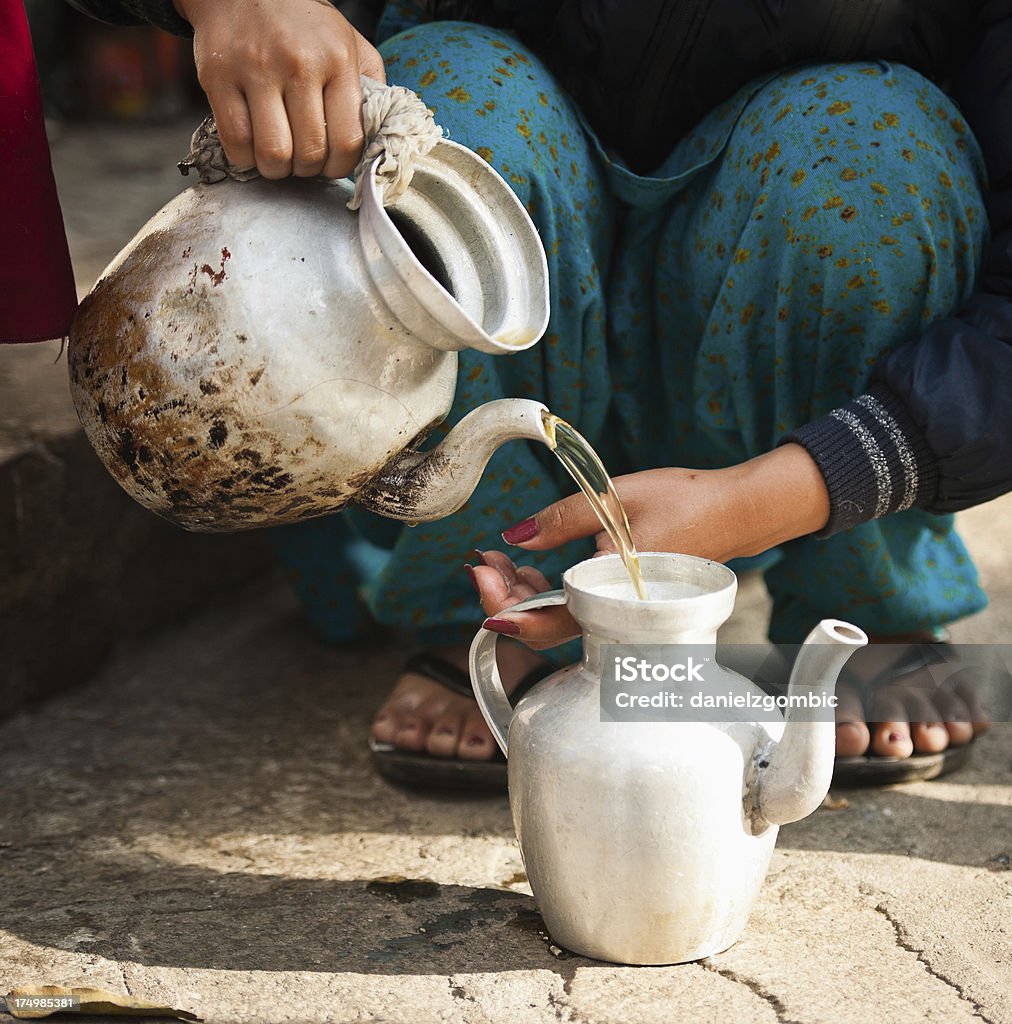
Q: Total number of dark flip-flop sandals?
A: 2